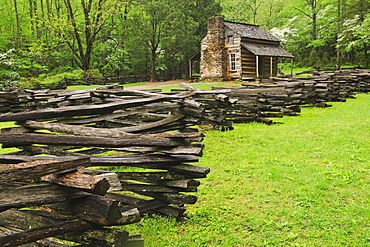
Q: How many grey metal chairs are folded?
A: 0